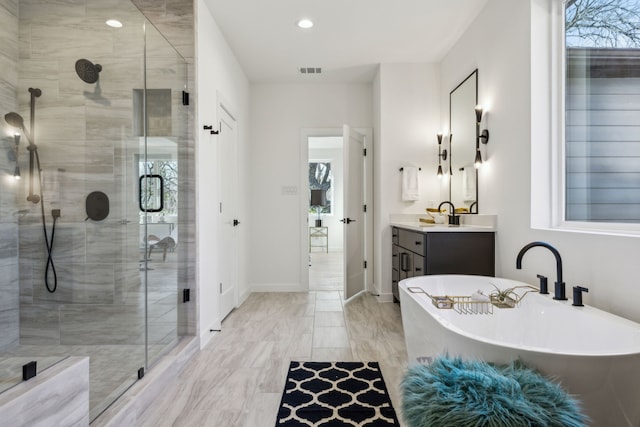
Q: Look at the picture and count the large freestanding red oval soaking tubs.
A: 0